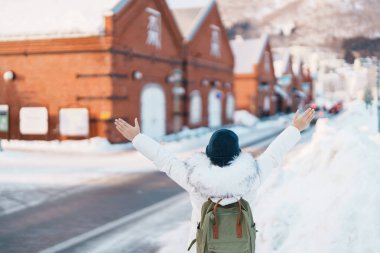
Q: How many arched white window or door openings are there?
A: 4